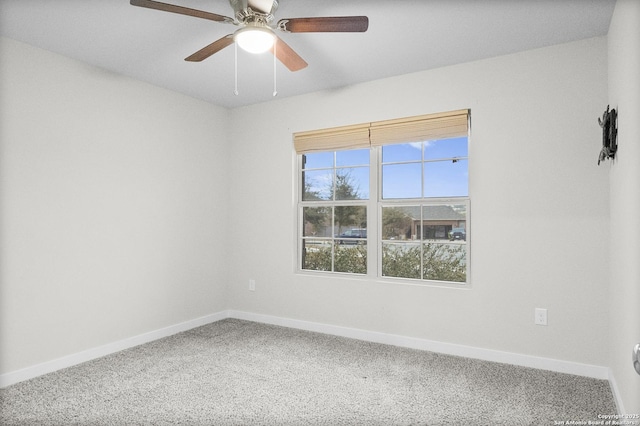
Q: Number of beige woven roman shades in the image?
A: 2